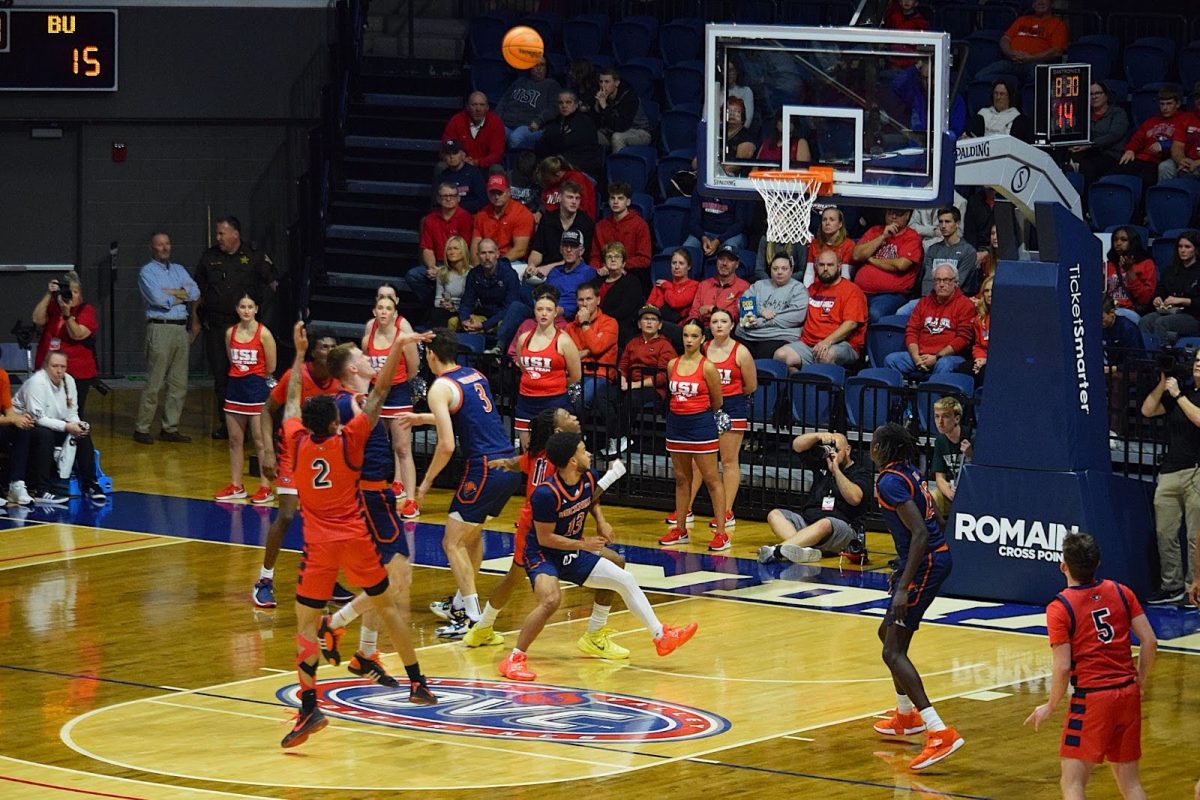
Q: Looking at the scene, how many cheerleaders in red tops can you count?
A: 6